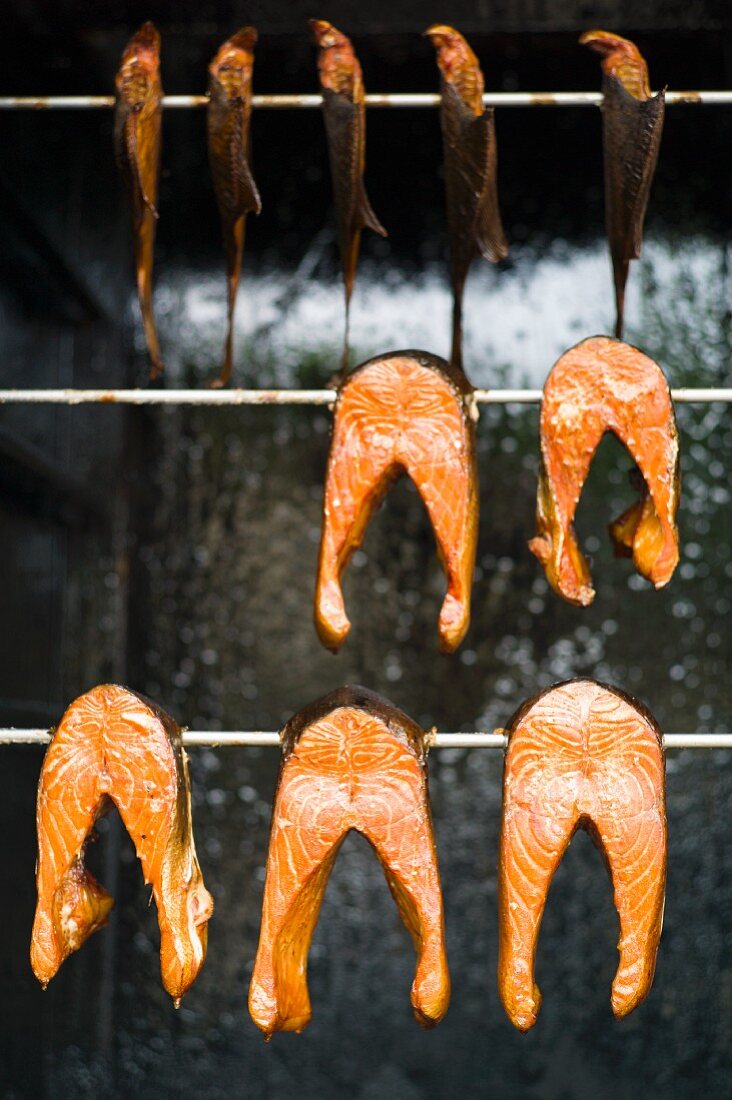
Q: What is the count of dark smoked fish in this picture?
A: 5